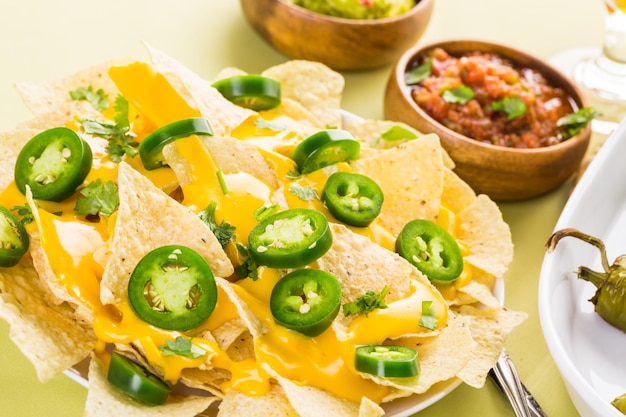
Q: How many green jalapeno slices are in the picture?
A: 12